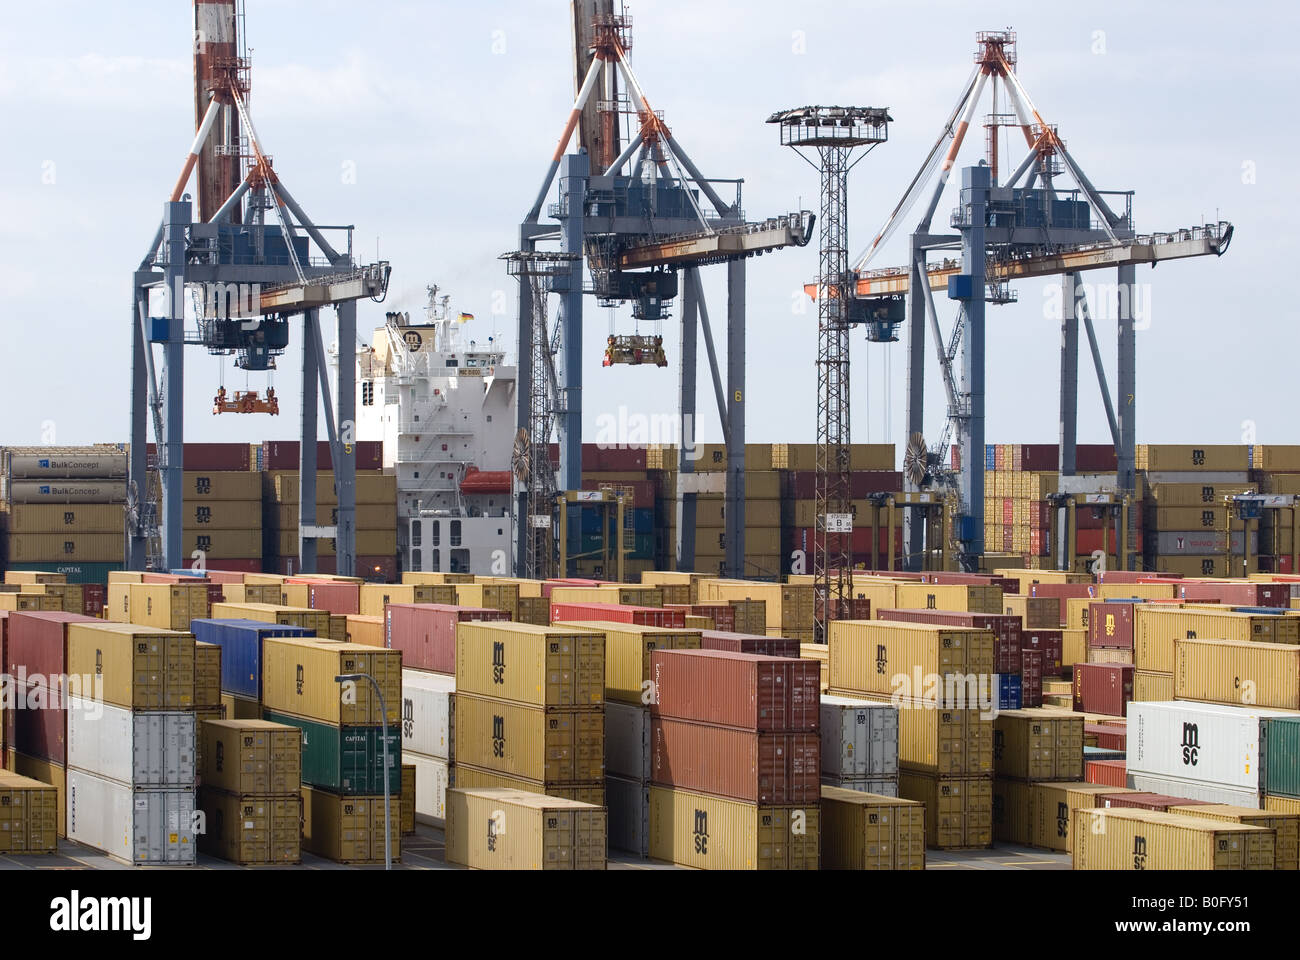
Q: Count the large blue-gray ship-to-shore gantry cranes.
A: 3